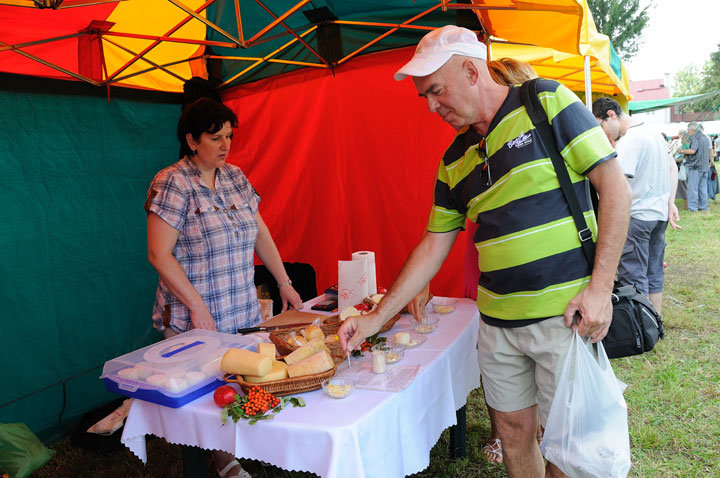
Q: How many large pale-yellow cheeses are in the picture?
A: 5